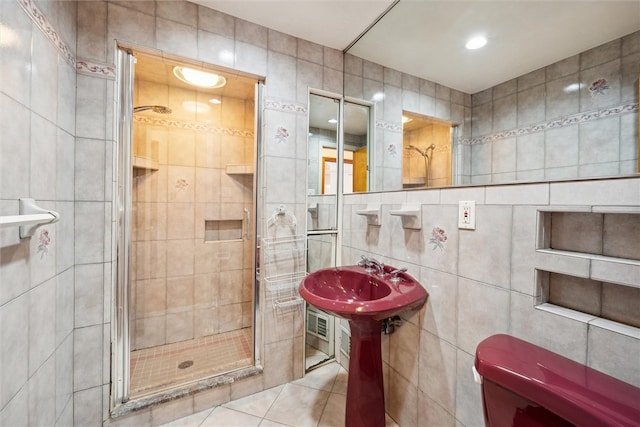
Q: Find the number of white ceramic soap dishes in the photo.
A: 2